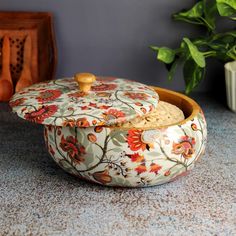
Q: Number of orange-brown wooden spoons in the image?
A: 2